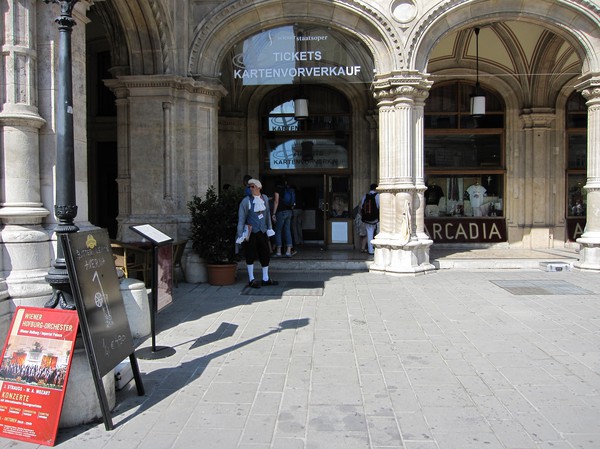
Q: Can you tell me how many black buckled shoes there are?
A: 2